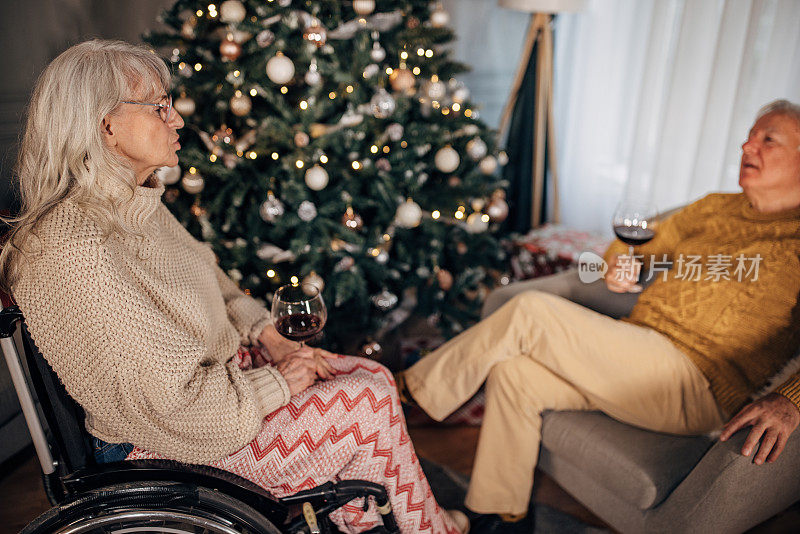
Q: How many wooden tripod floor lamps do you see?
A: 1